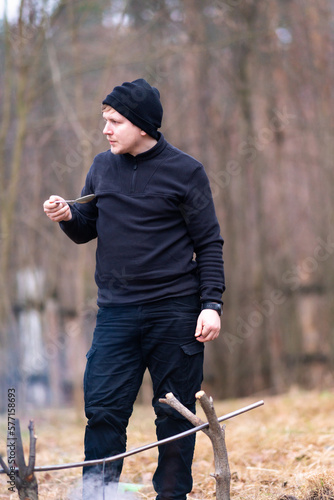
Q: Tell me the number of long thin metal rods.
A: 1